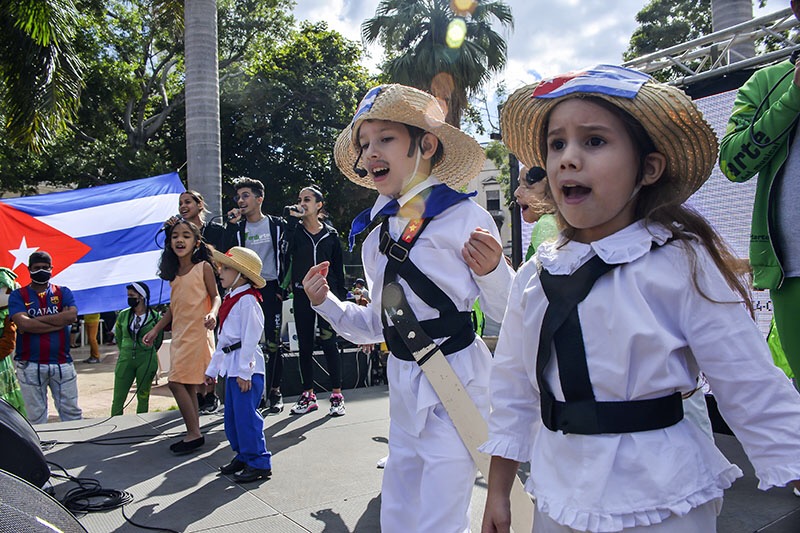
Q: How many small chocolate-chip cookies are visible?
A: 0